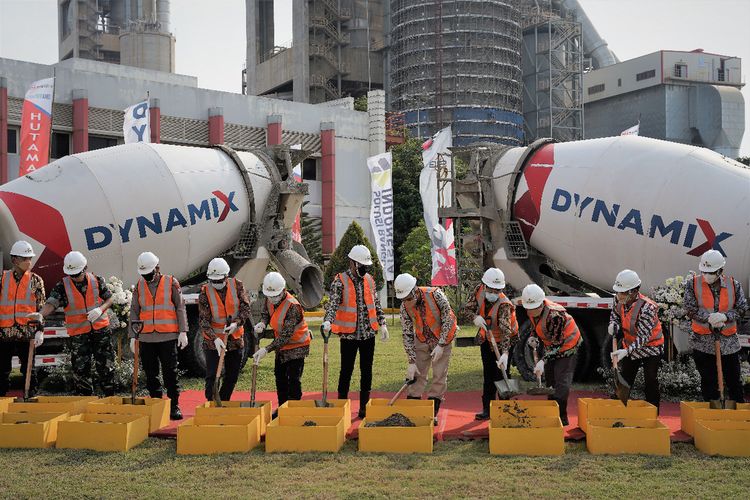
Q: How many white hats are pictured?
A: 11